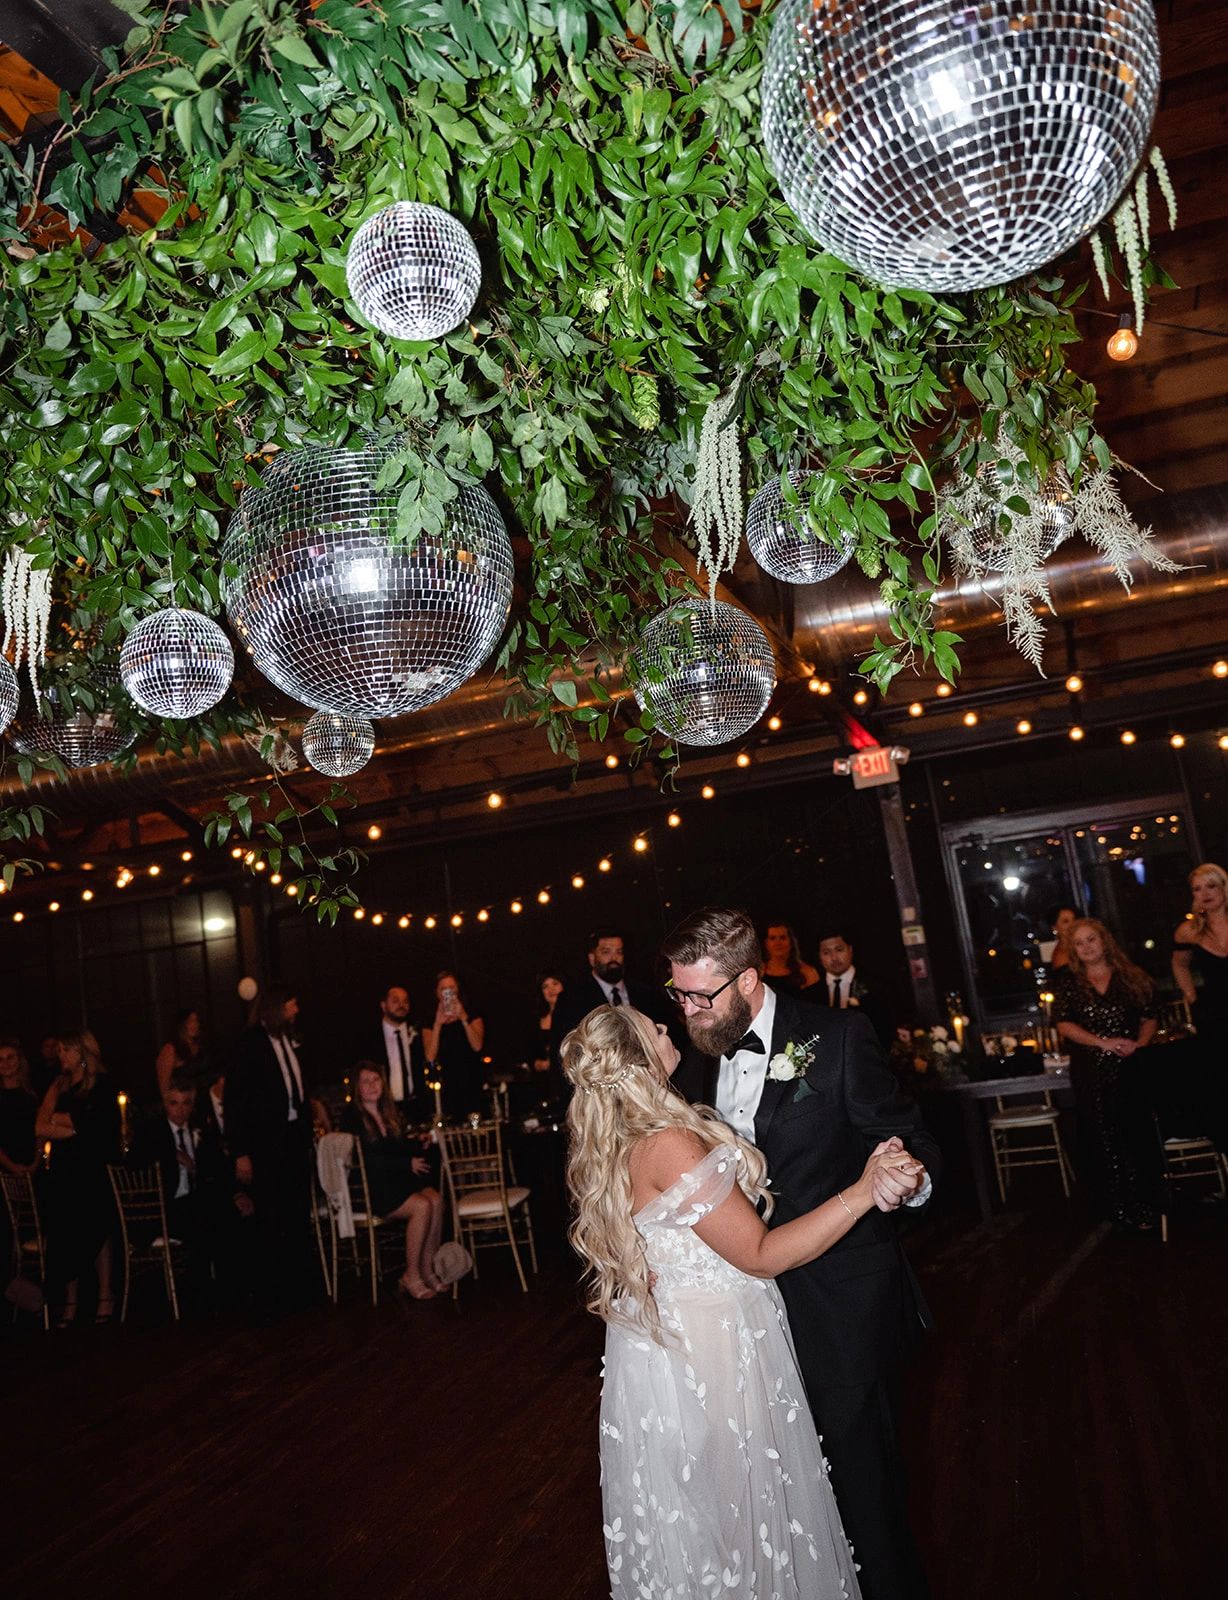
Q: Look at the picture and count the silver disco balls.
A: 10